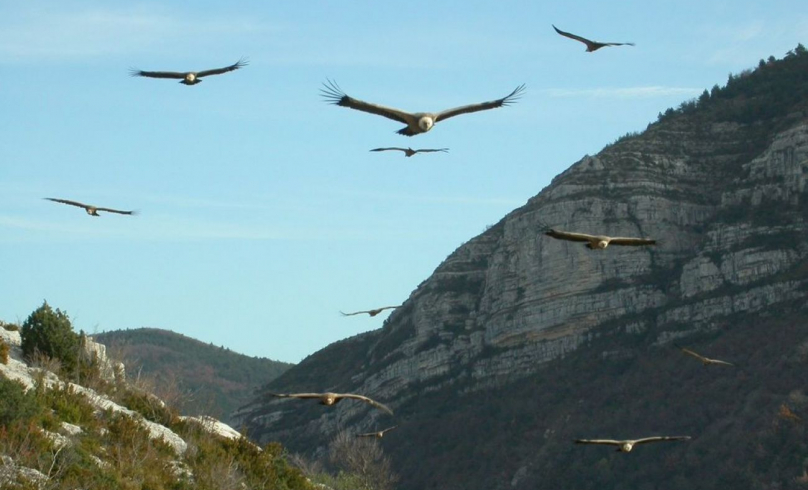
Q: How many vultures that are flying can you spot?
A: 11